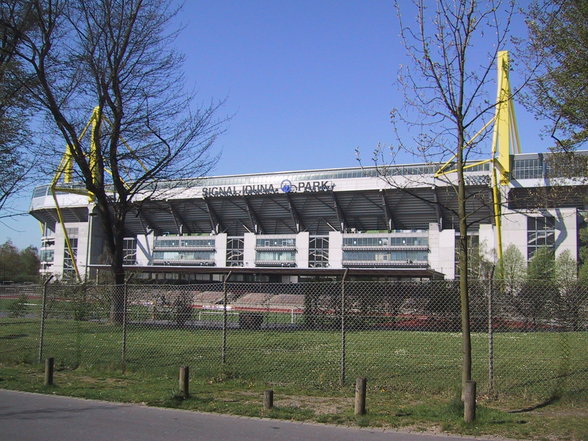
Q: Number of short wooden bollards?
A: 5